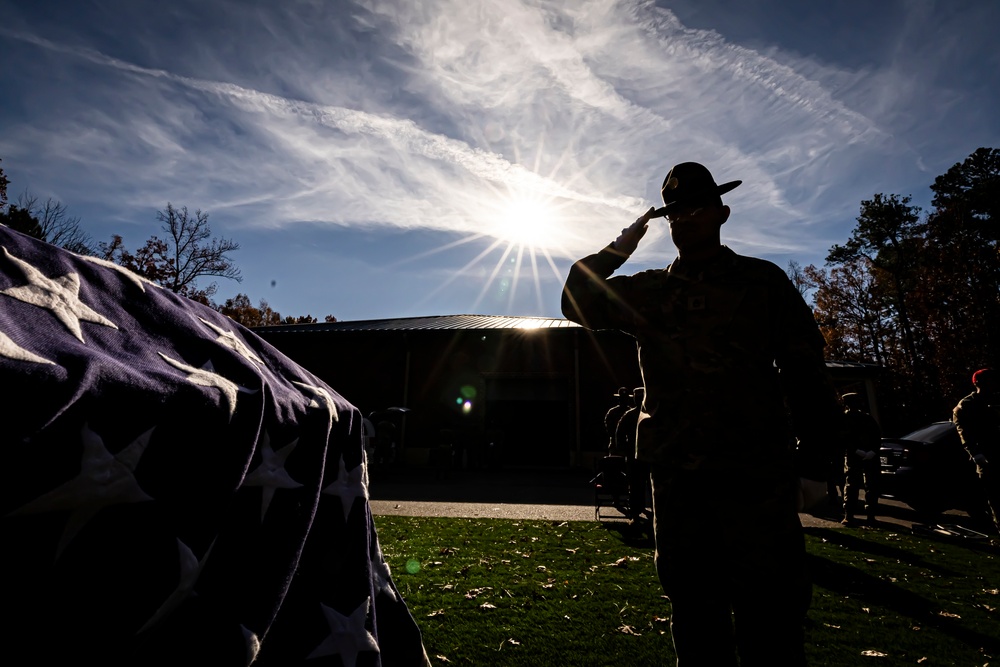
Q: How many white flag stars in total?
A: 13